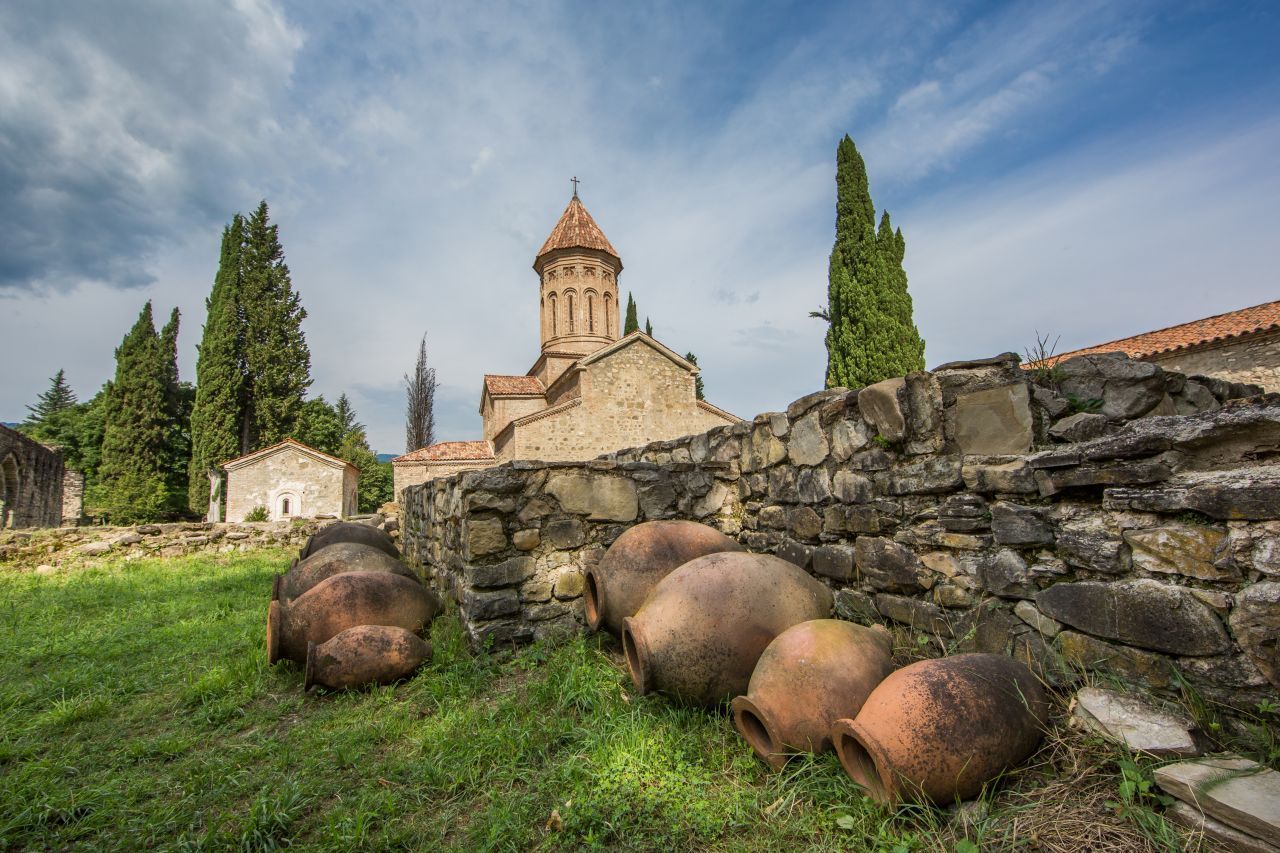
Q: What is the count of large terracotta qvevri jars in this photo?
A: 8